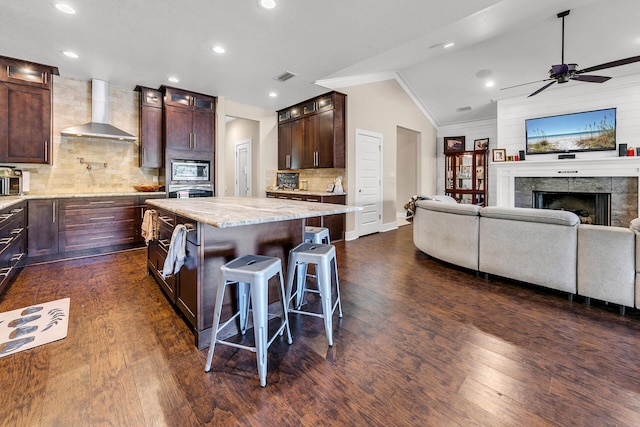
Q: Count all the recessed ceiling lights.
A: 8